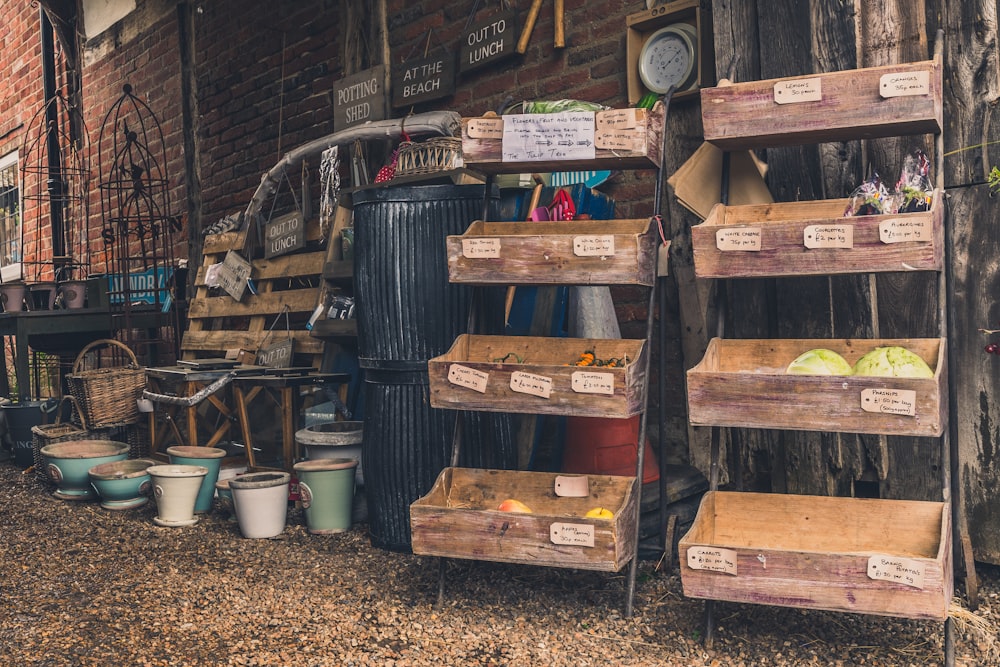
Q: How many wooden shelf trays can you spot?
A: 8